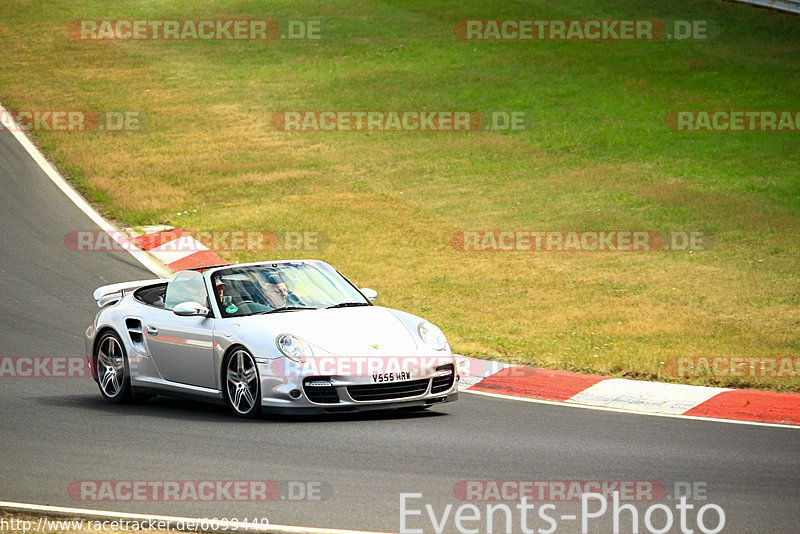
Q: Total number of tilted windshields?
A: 1